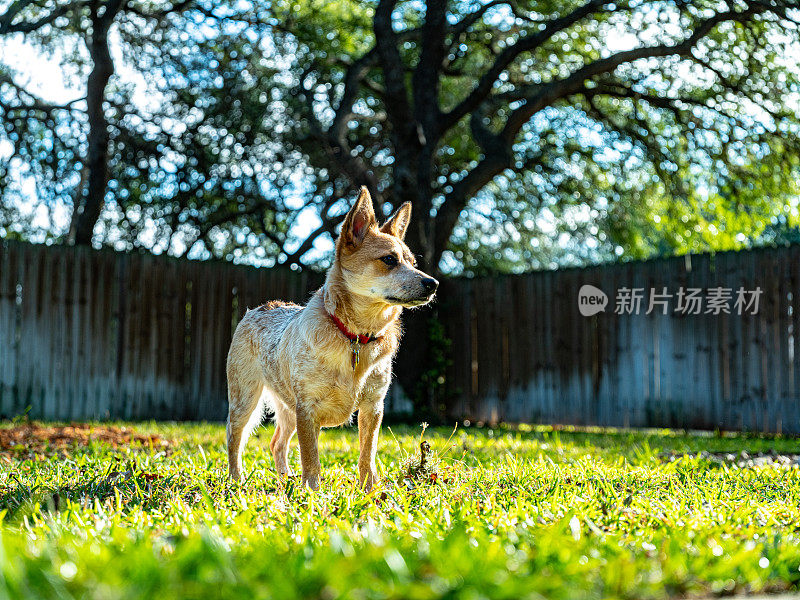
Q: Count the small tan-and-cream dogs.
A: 1